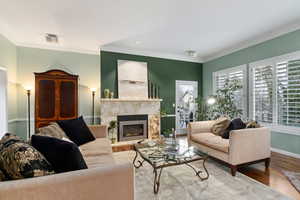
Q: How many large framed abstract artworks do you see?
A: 1